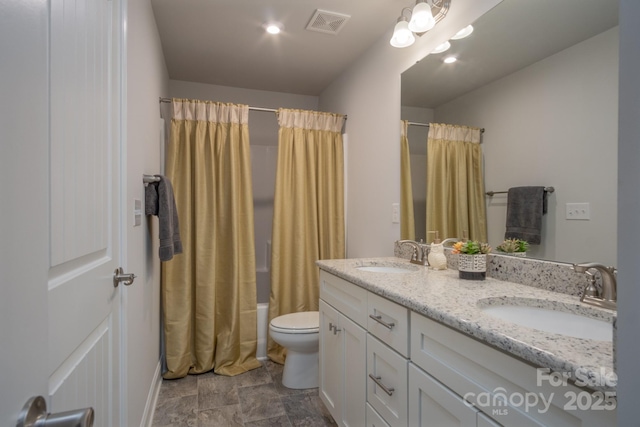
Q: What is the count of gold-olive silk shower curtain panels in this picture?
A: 2